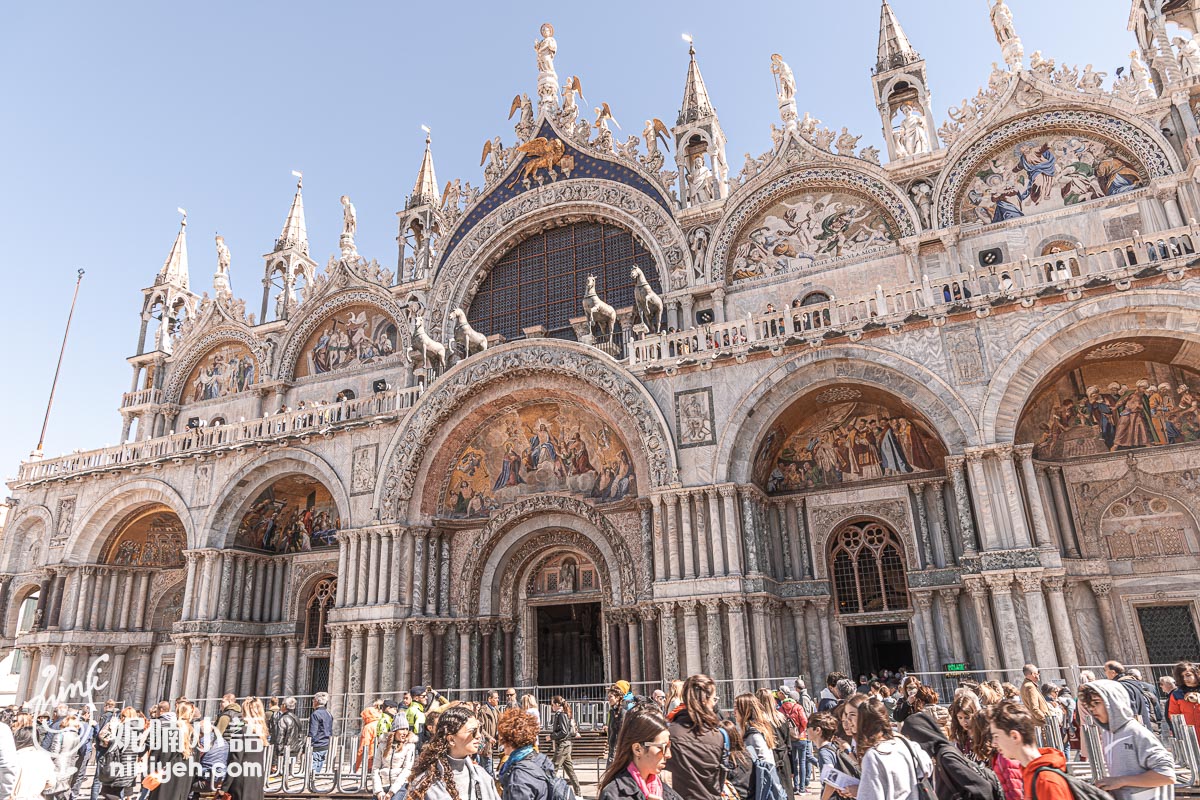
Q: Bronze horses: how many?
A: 4